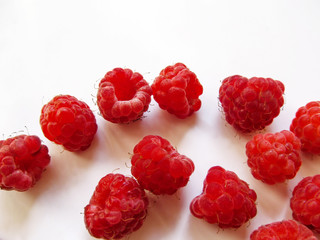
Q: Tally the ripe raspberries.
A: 12